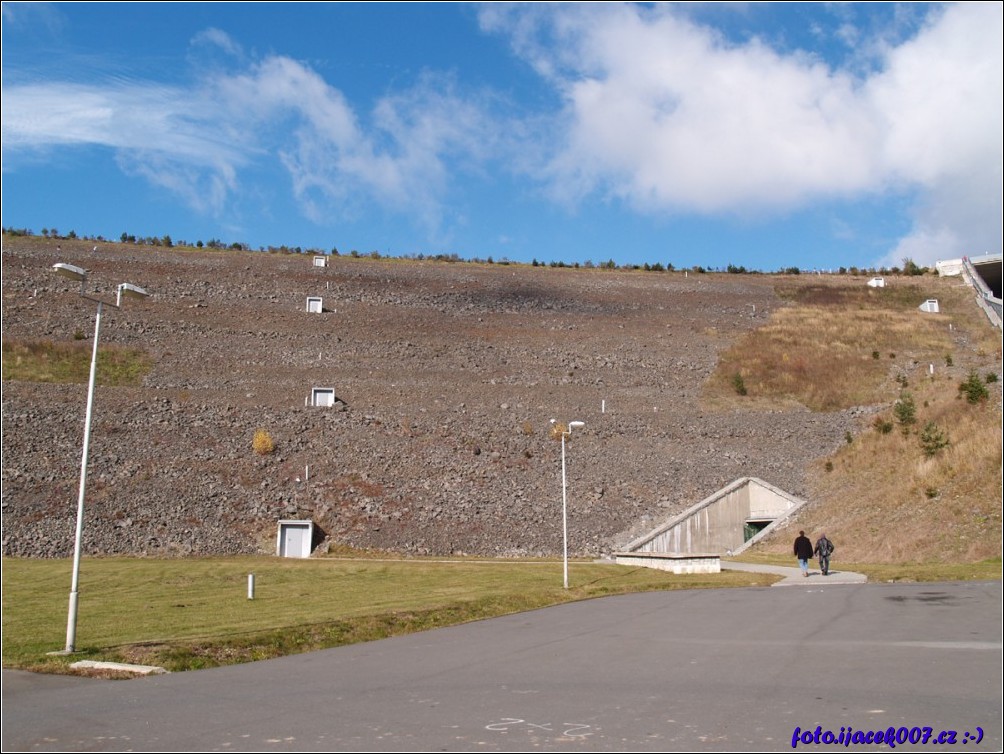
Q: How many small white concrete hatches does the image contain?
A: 6